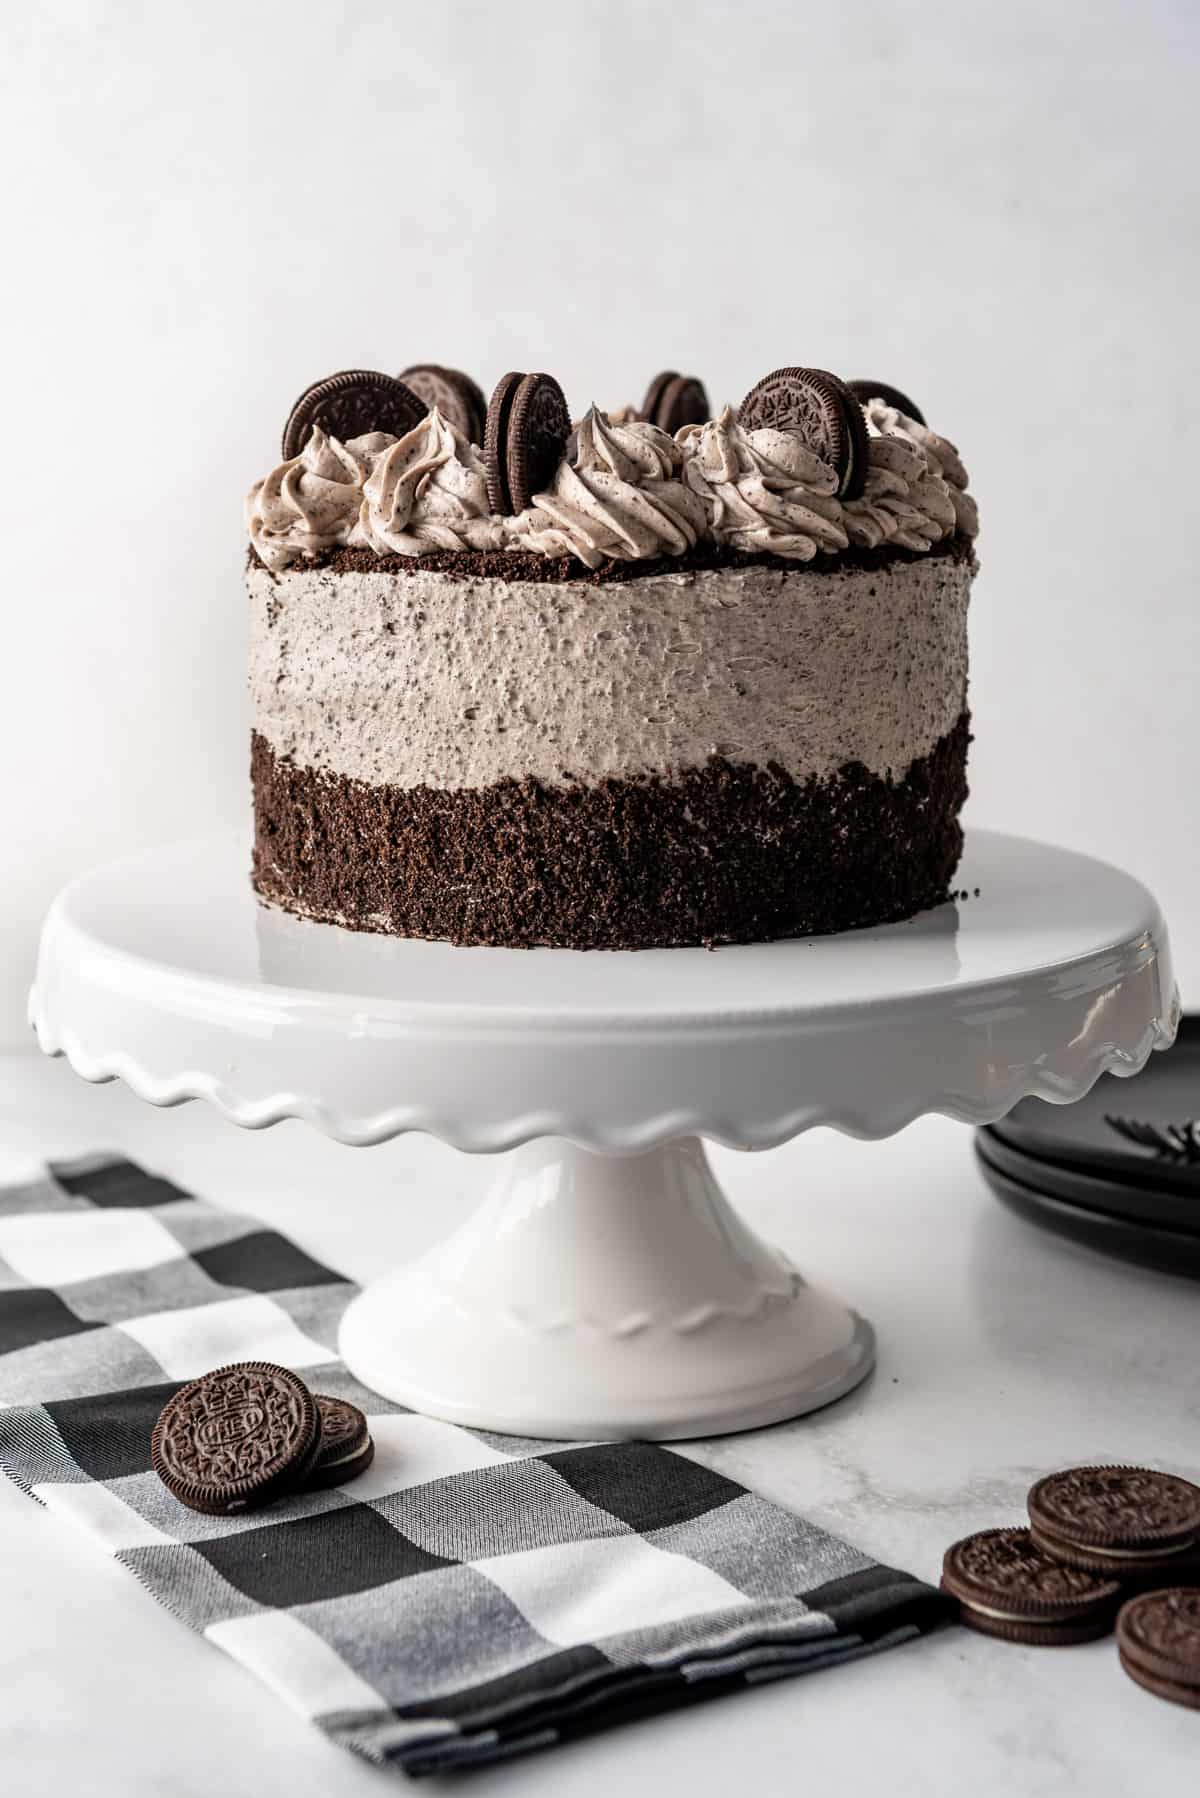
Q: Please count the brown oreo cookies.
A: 11